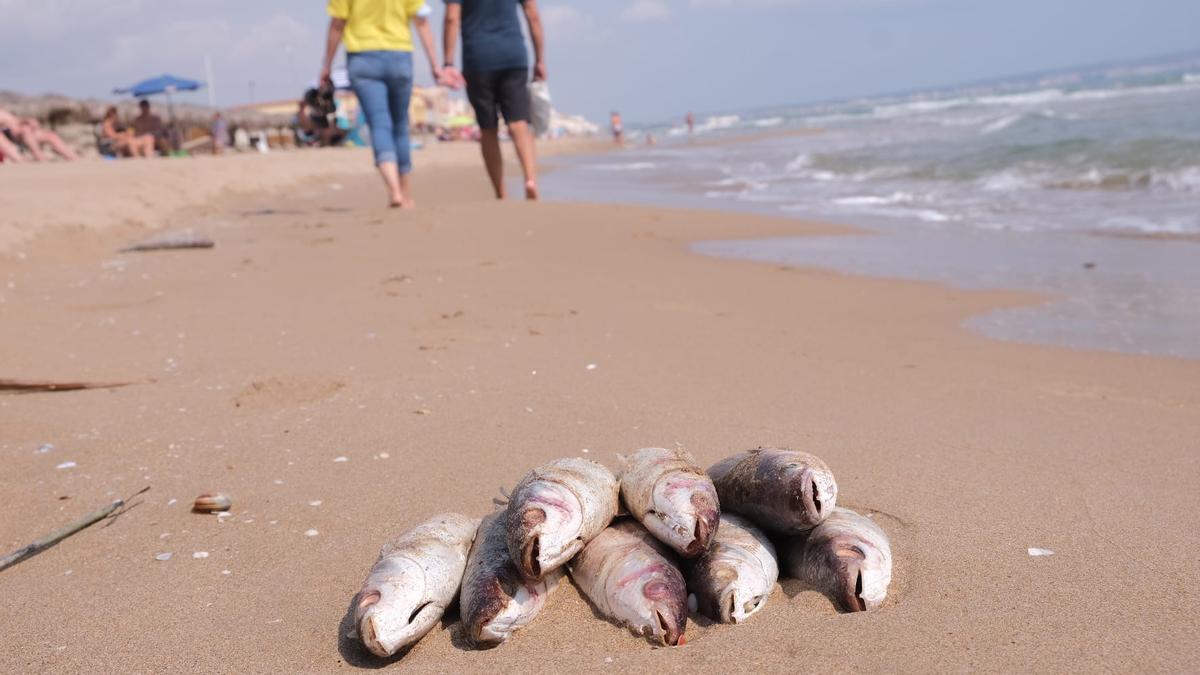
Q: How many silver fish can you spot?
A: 8